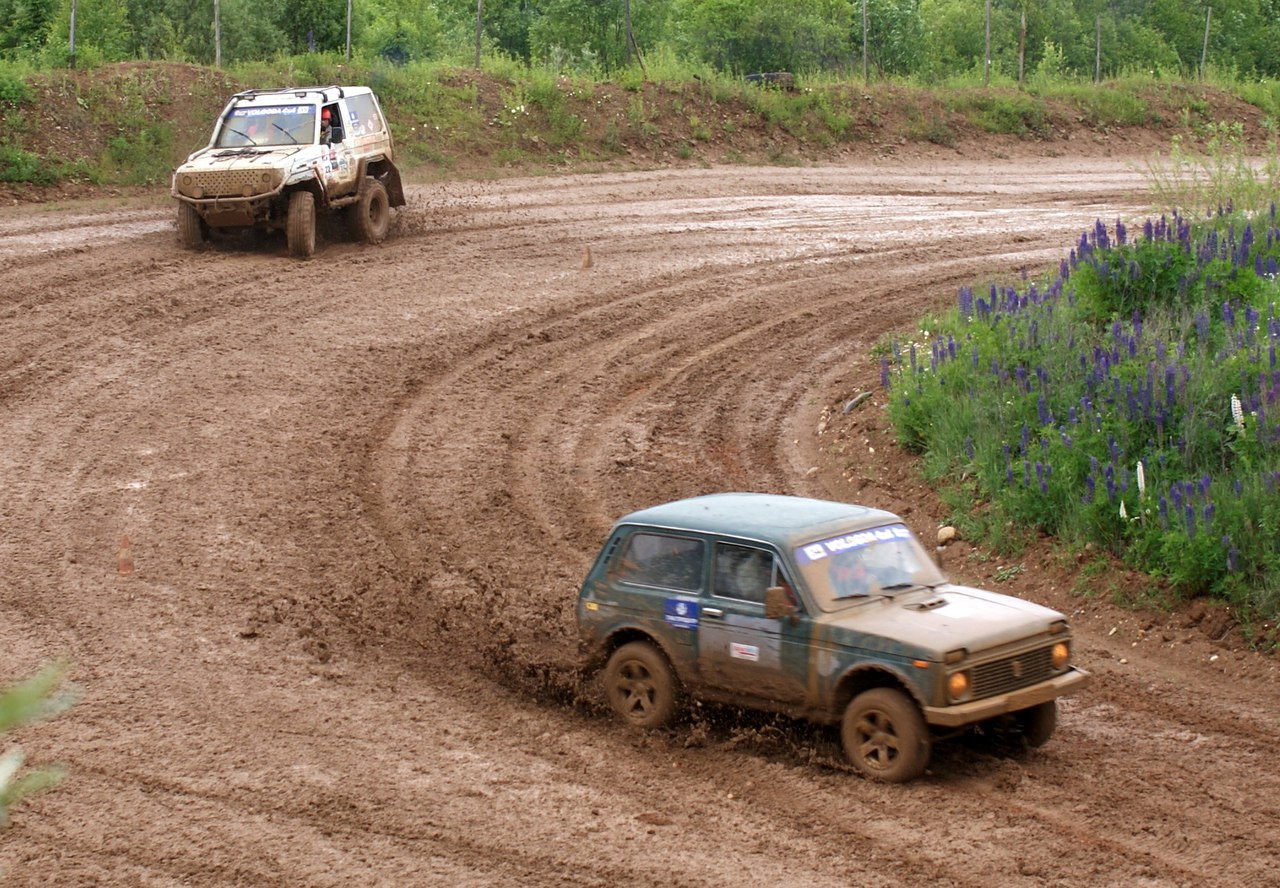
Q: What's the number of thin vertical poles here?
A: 10